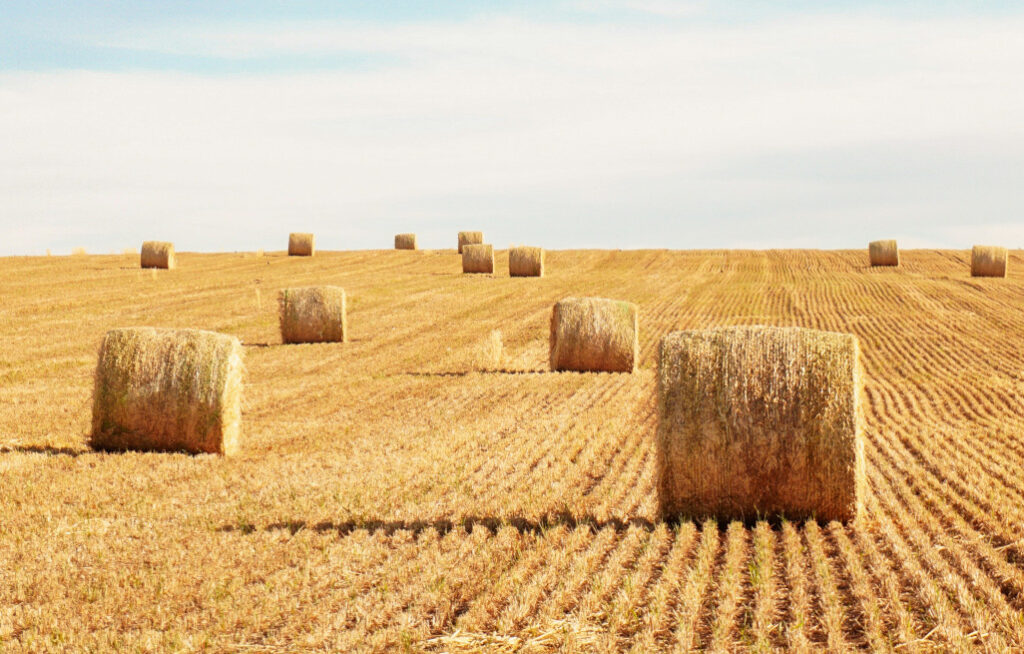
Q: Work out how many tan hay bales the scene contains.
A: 12